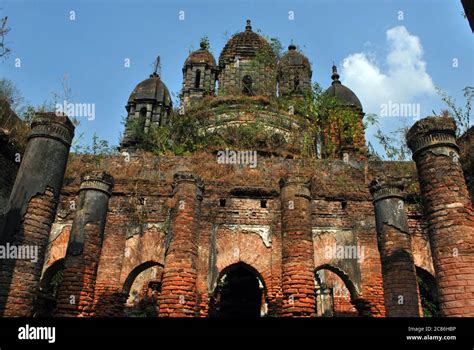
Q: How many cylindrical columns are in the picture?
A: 6